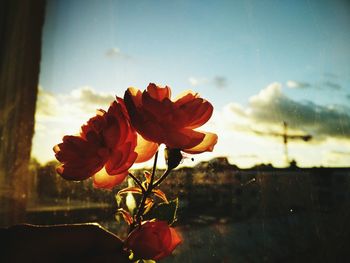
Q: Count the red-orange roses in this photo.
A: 3